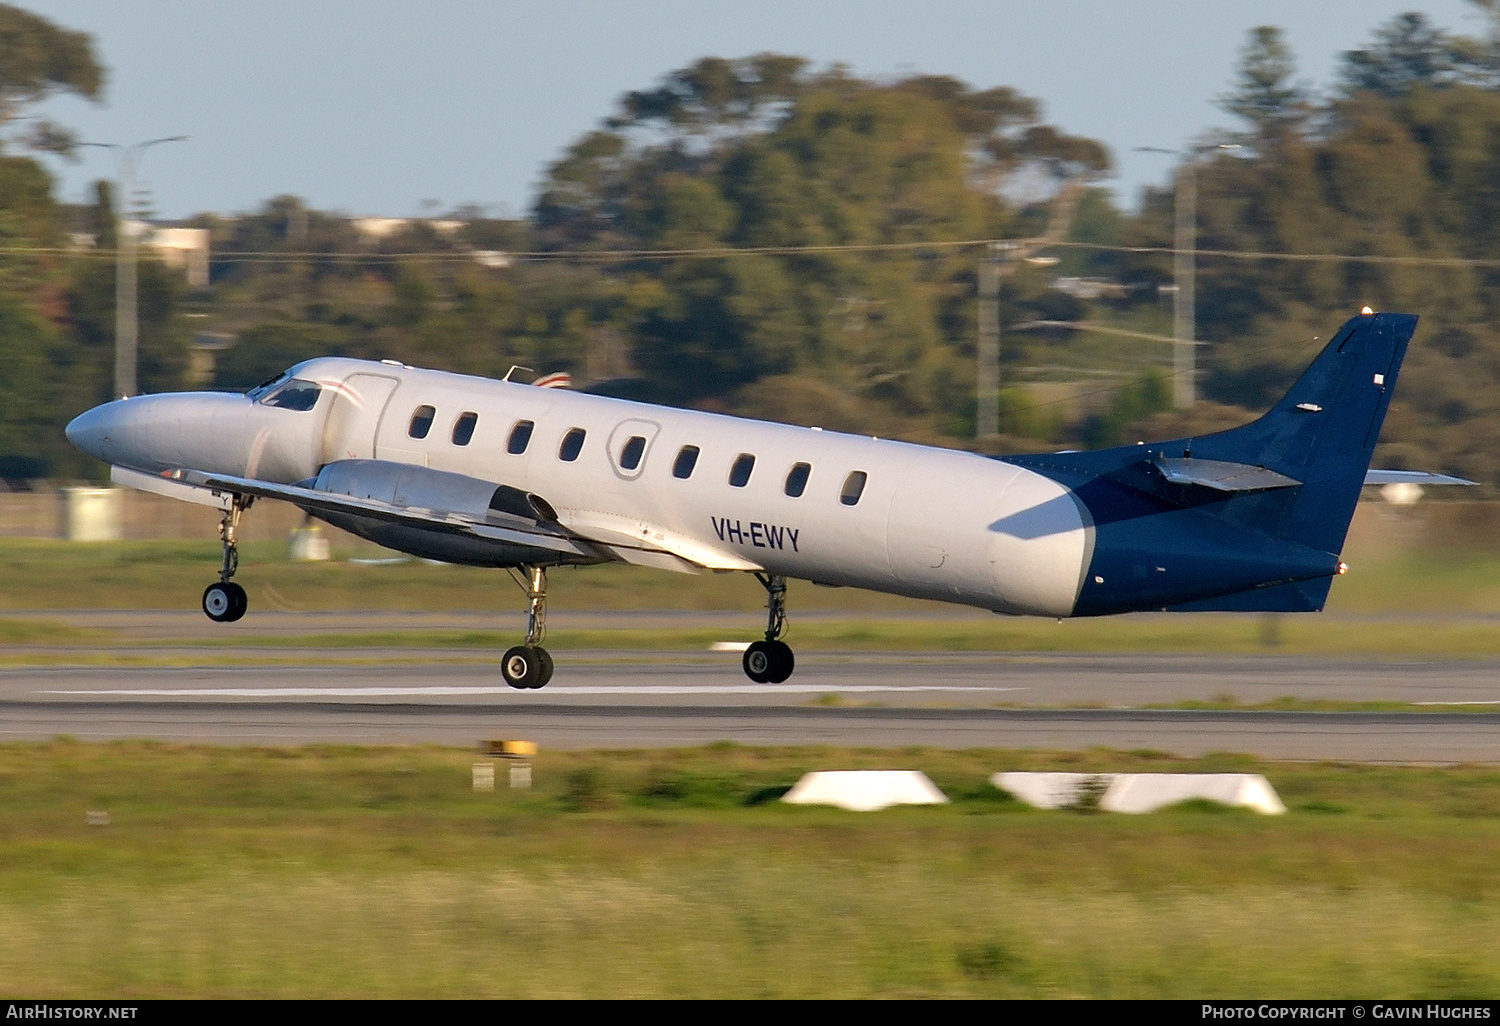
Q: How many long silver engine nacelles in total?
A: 1